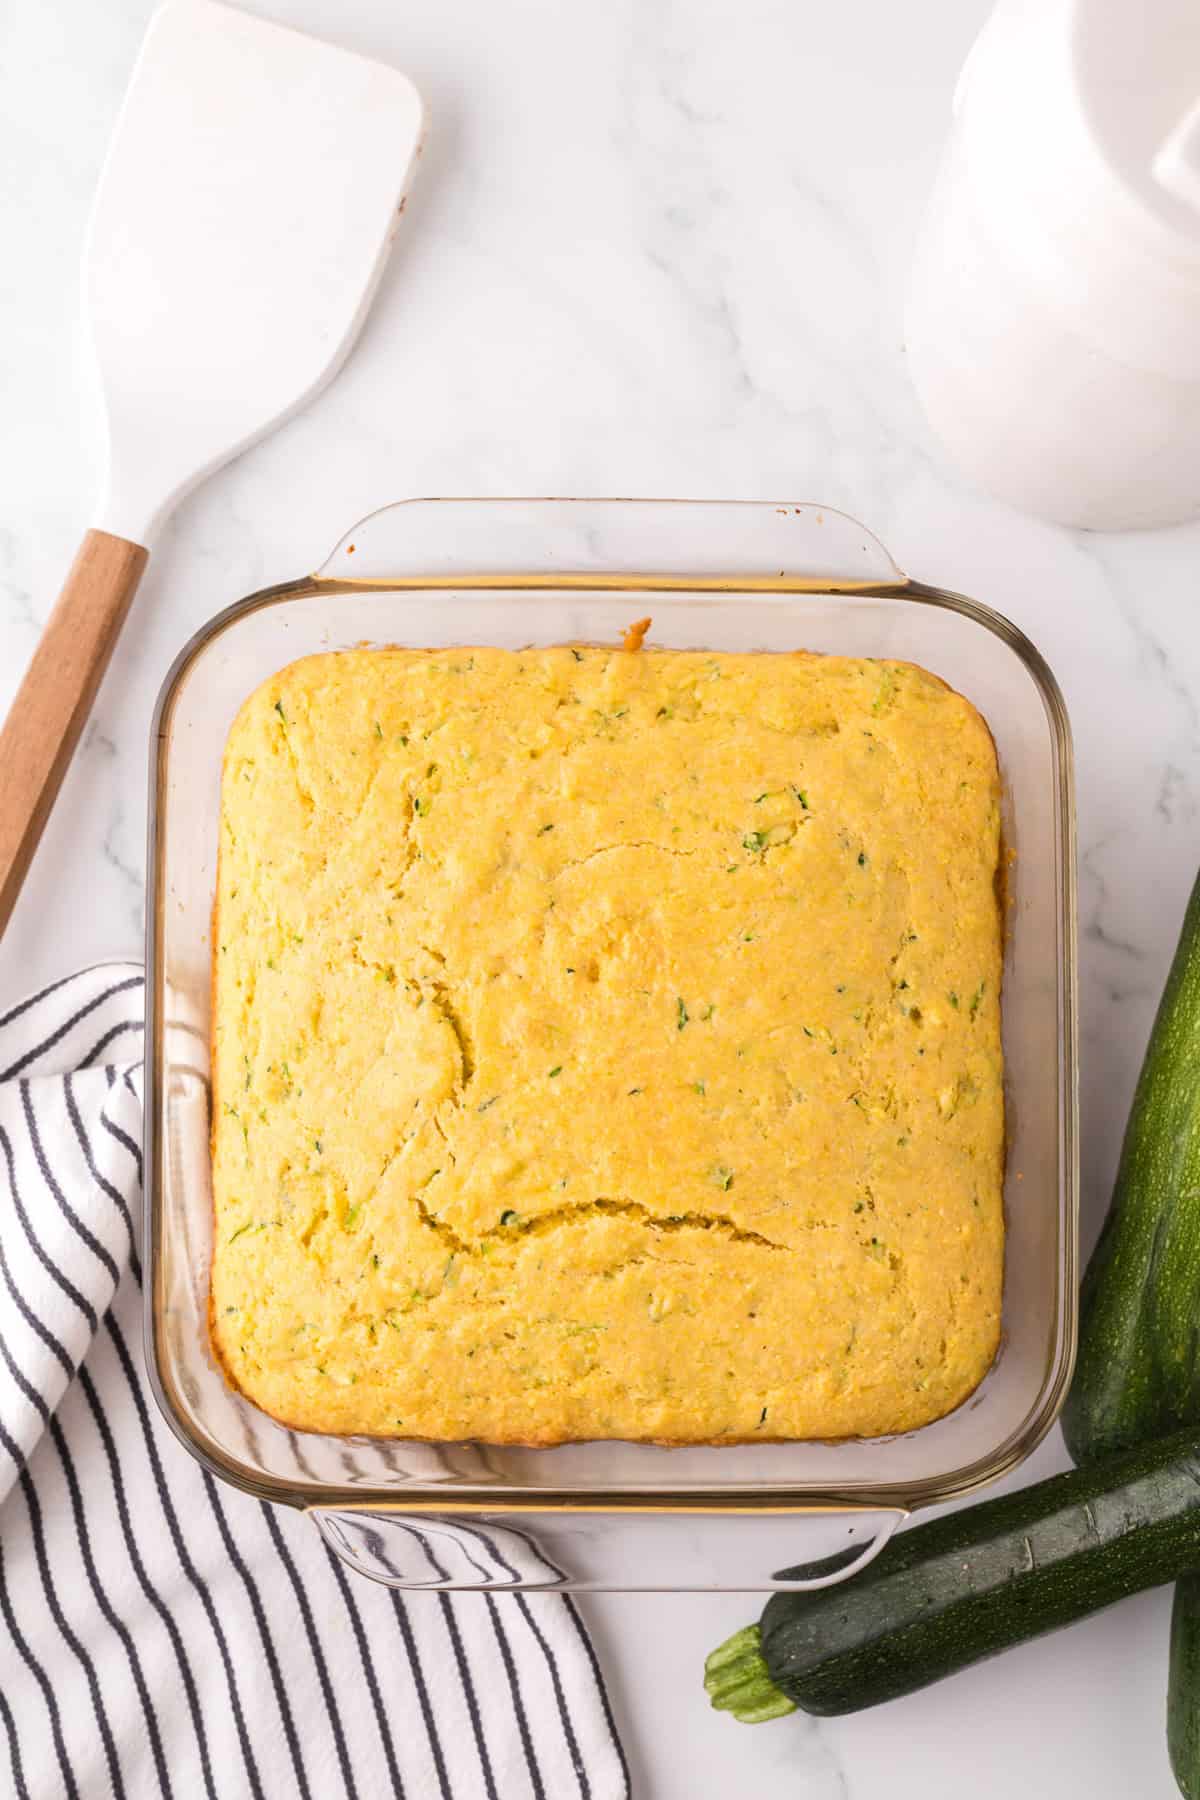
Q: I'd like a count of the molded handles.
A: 2